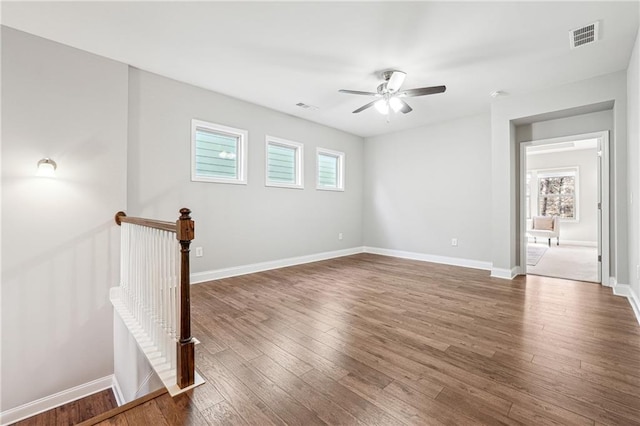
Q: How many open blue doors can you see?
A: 0